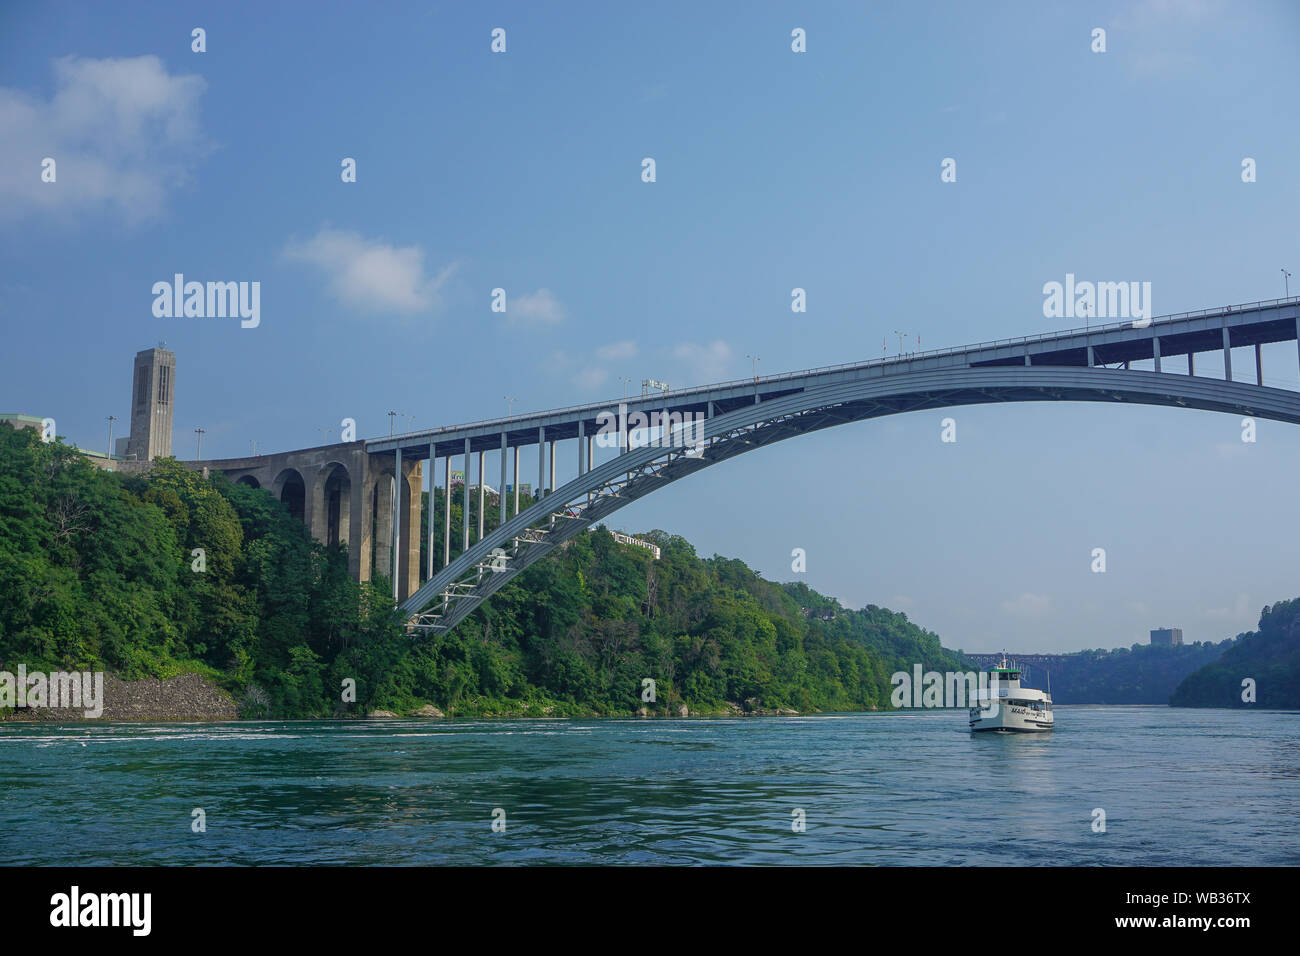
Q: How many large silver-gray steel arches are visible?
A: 1